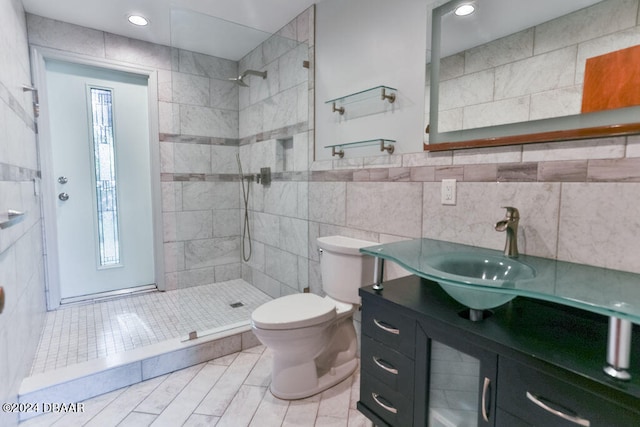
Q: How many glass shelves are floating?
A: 2